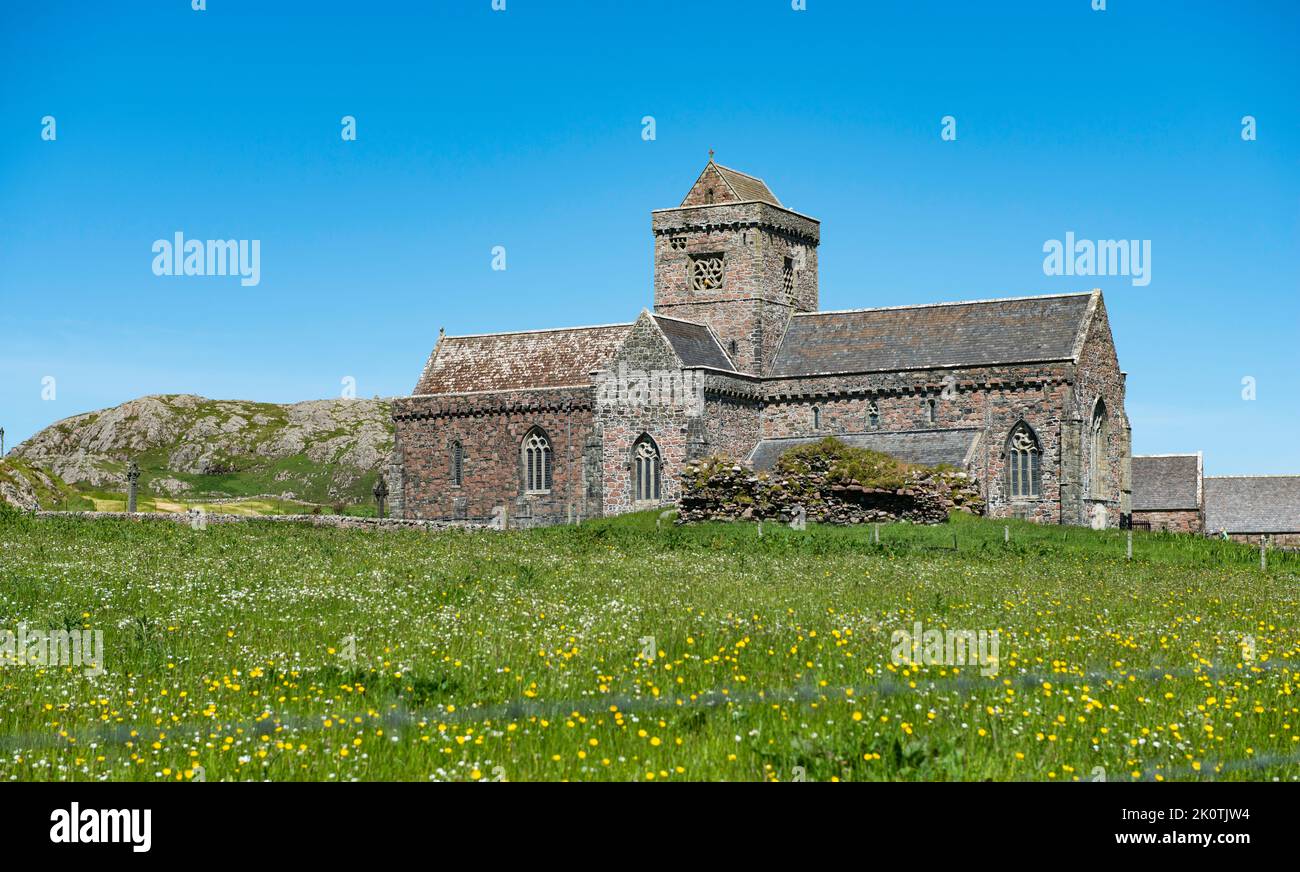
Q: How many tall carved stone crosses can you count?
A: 2